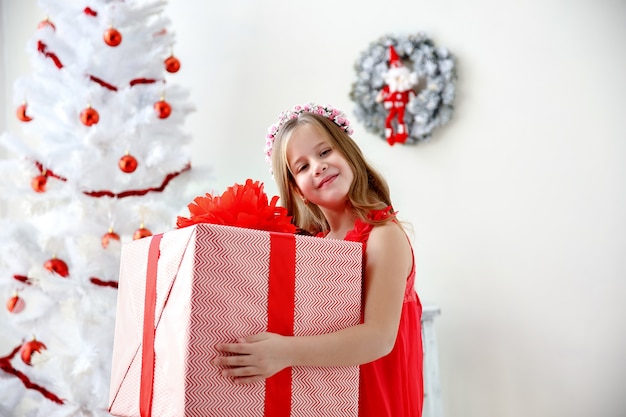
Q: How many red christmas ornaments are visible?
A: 13